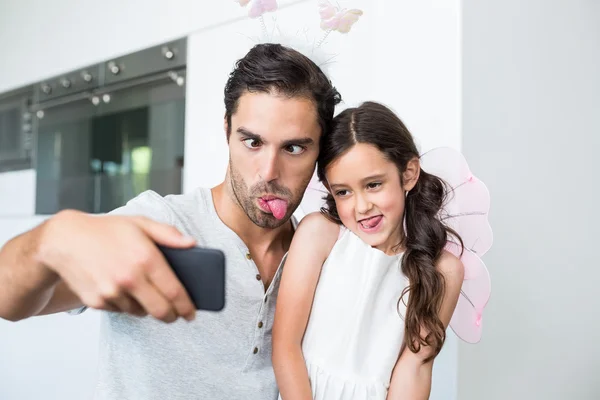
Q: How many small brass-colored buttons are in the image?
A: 5